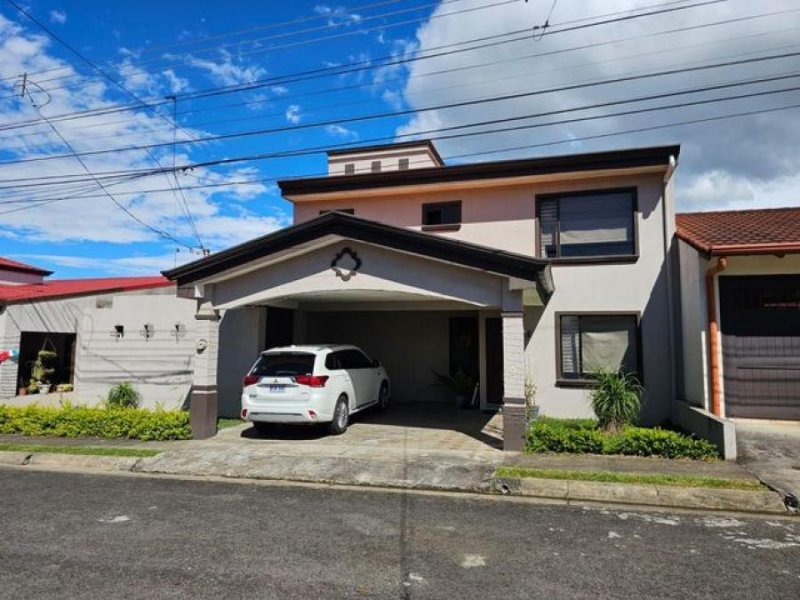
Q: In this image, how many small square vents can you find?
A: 3